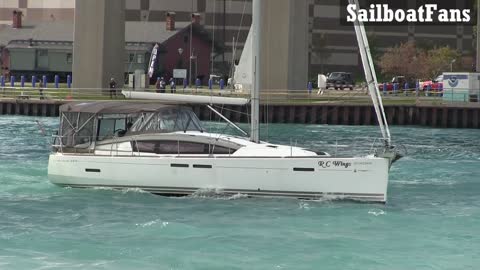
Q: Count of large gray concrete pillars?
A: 2